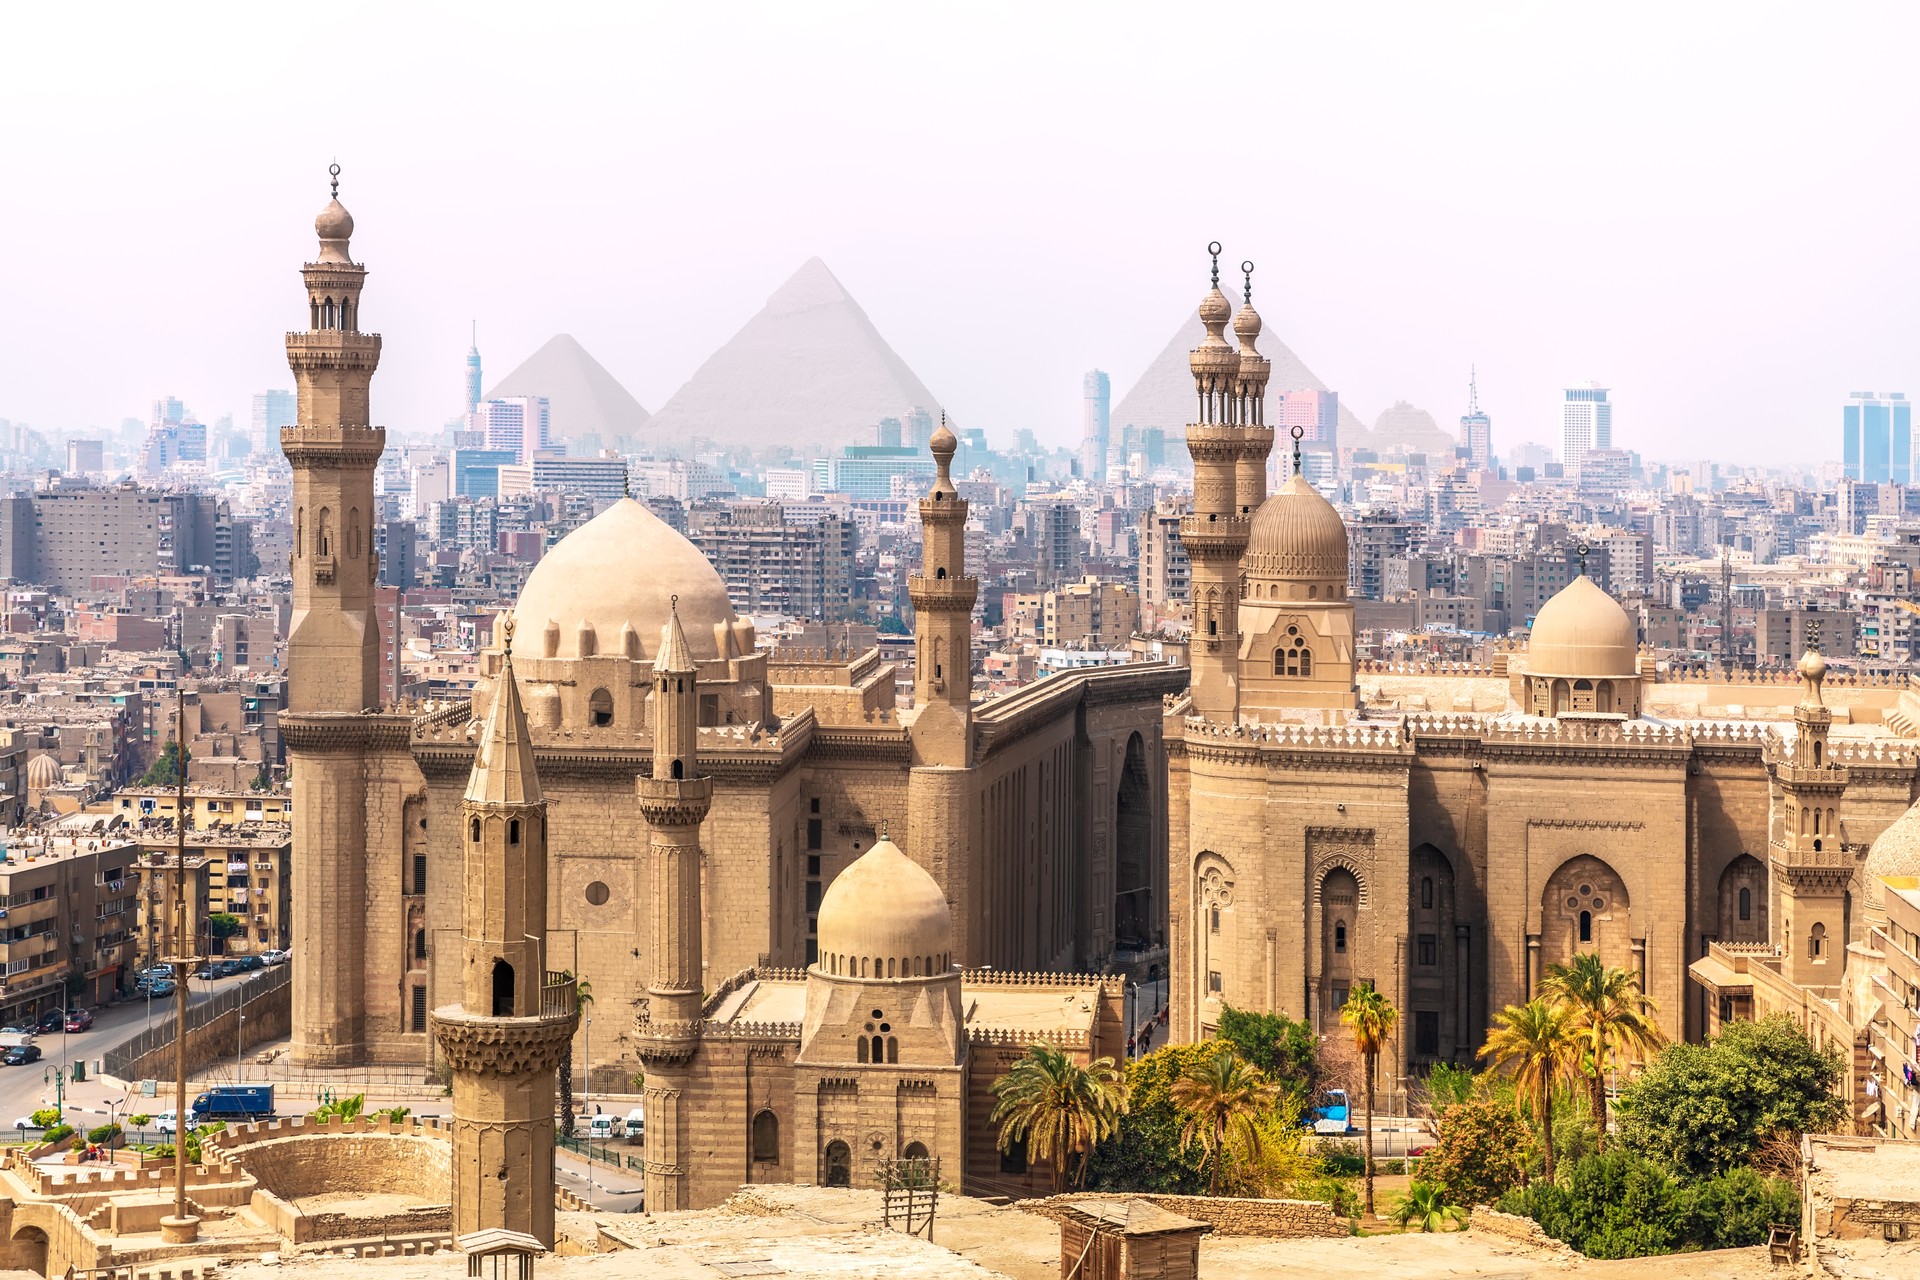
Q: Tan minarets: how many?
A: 7